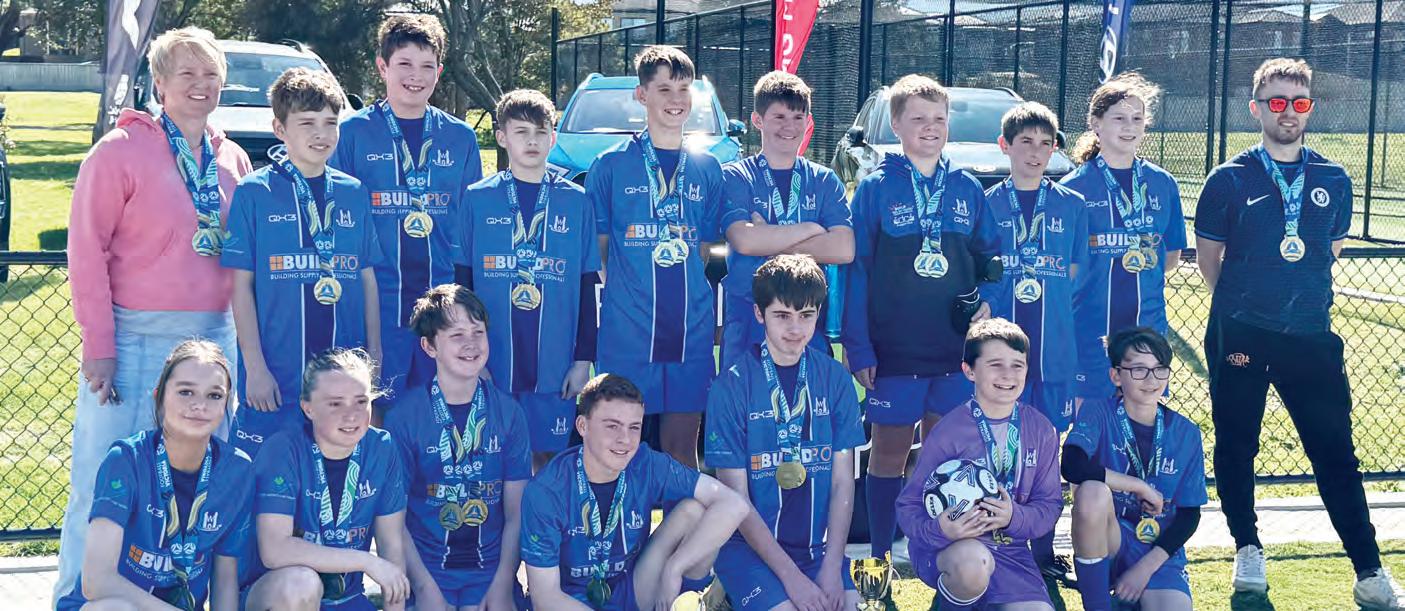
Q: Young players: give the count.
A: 15